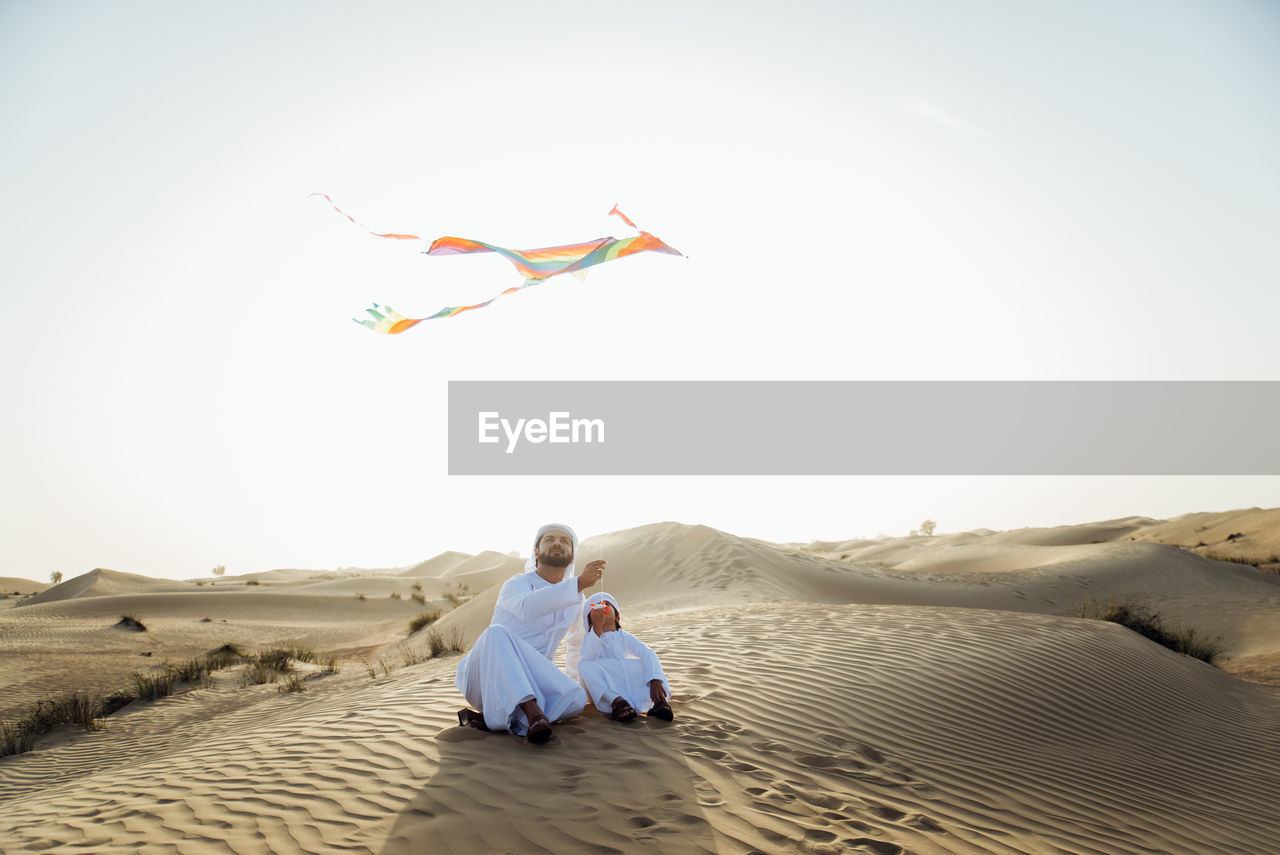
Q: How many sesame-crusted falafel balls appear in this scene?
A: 0